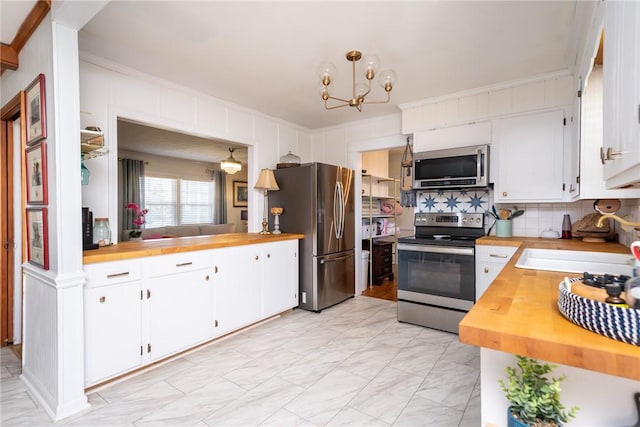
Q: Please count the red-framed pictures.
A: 3